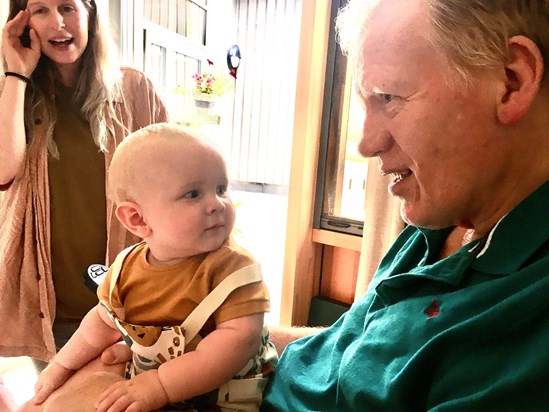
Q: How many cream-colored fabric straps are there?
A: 2